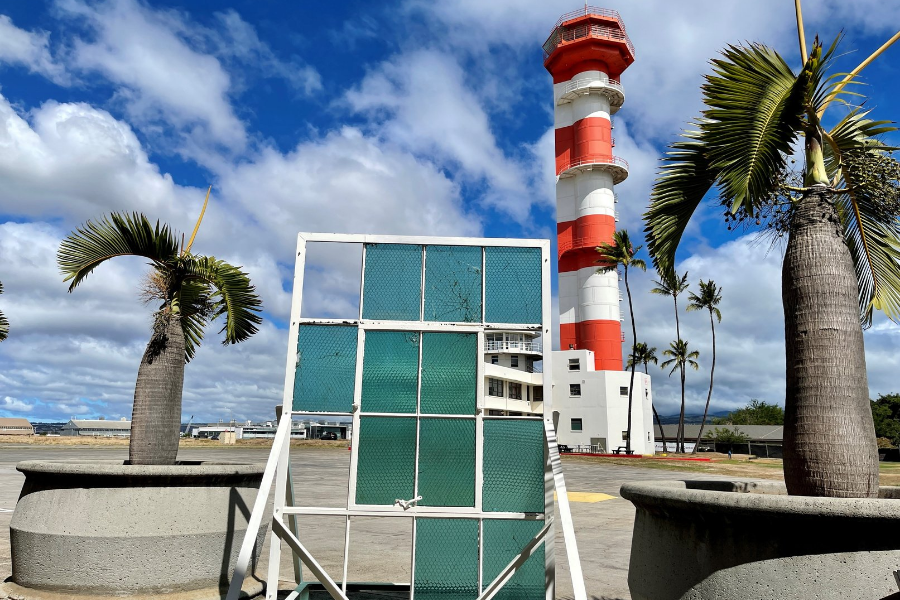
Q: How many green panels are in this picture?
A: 11